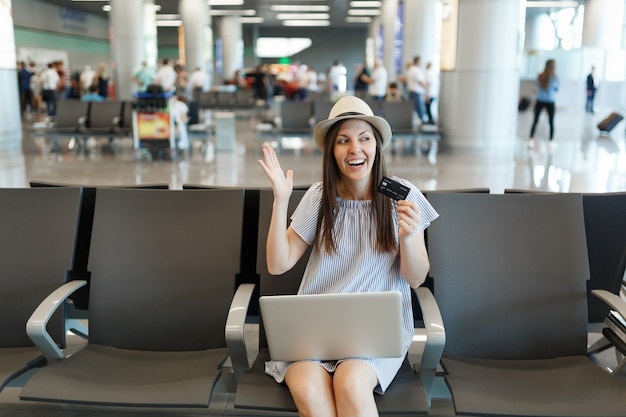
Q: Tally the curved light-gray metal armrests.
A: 4